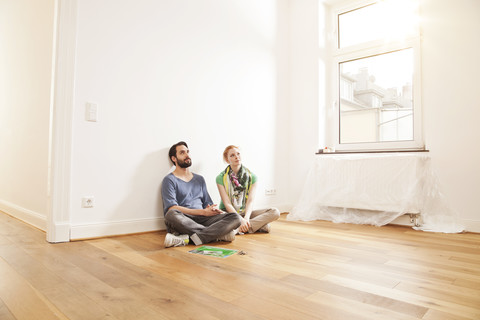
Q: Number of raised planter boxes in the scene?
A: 0